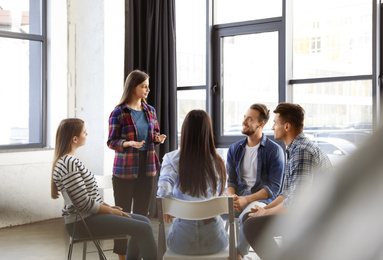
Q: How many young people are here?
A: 5